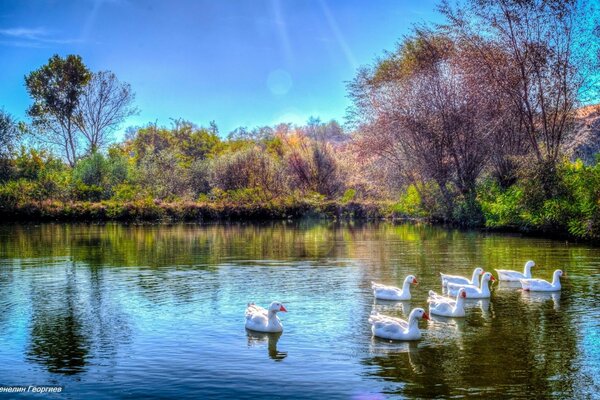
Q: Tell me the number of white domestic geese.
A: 8